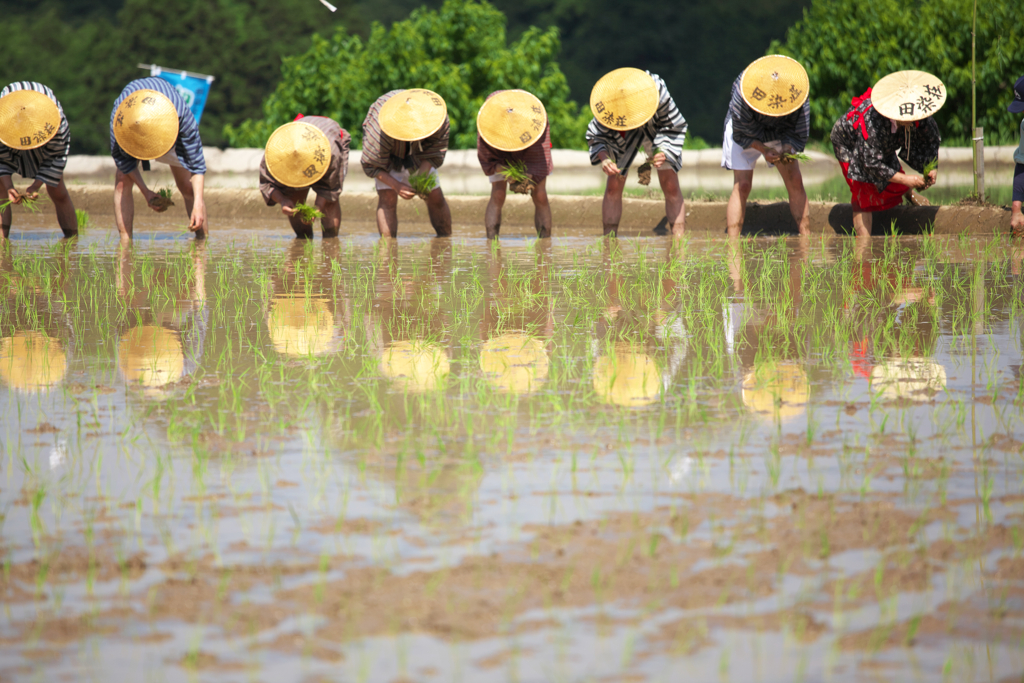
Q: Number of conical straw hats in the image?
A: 8